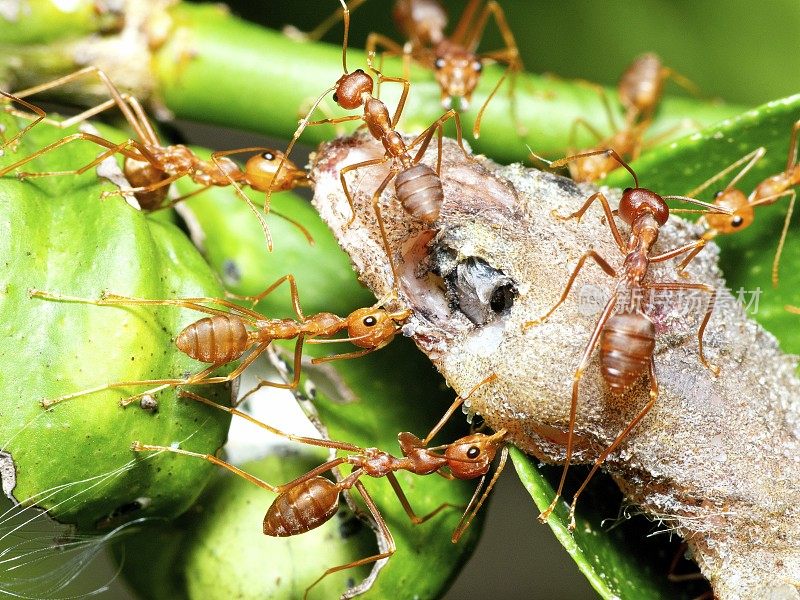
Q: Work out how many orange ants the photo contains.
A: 8